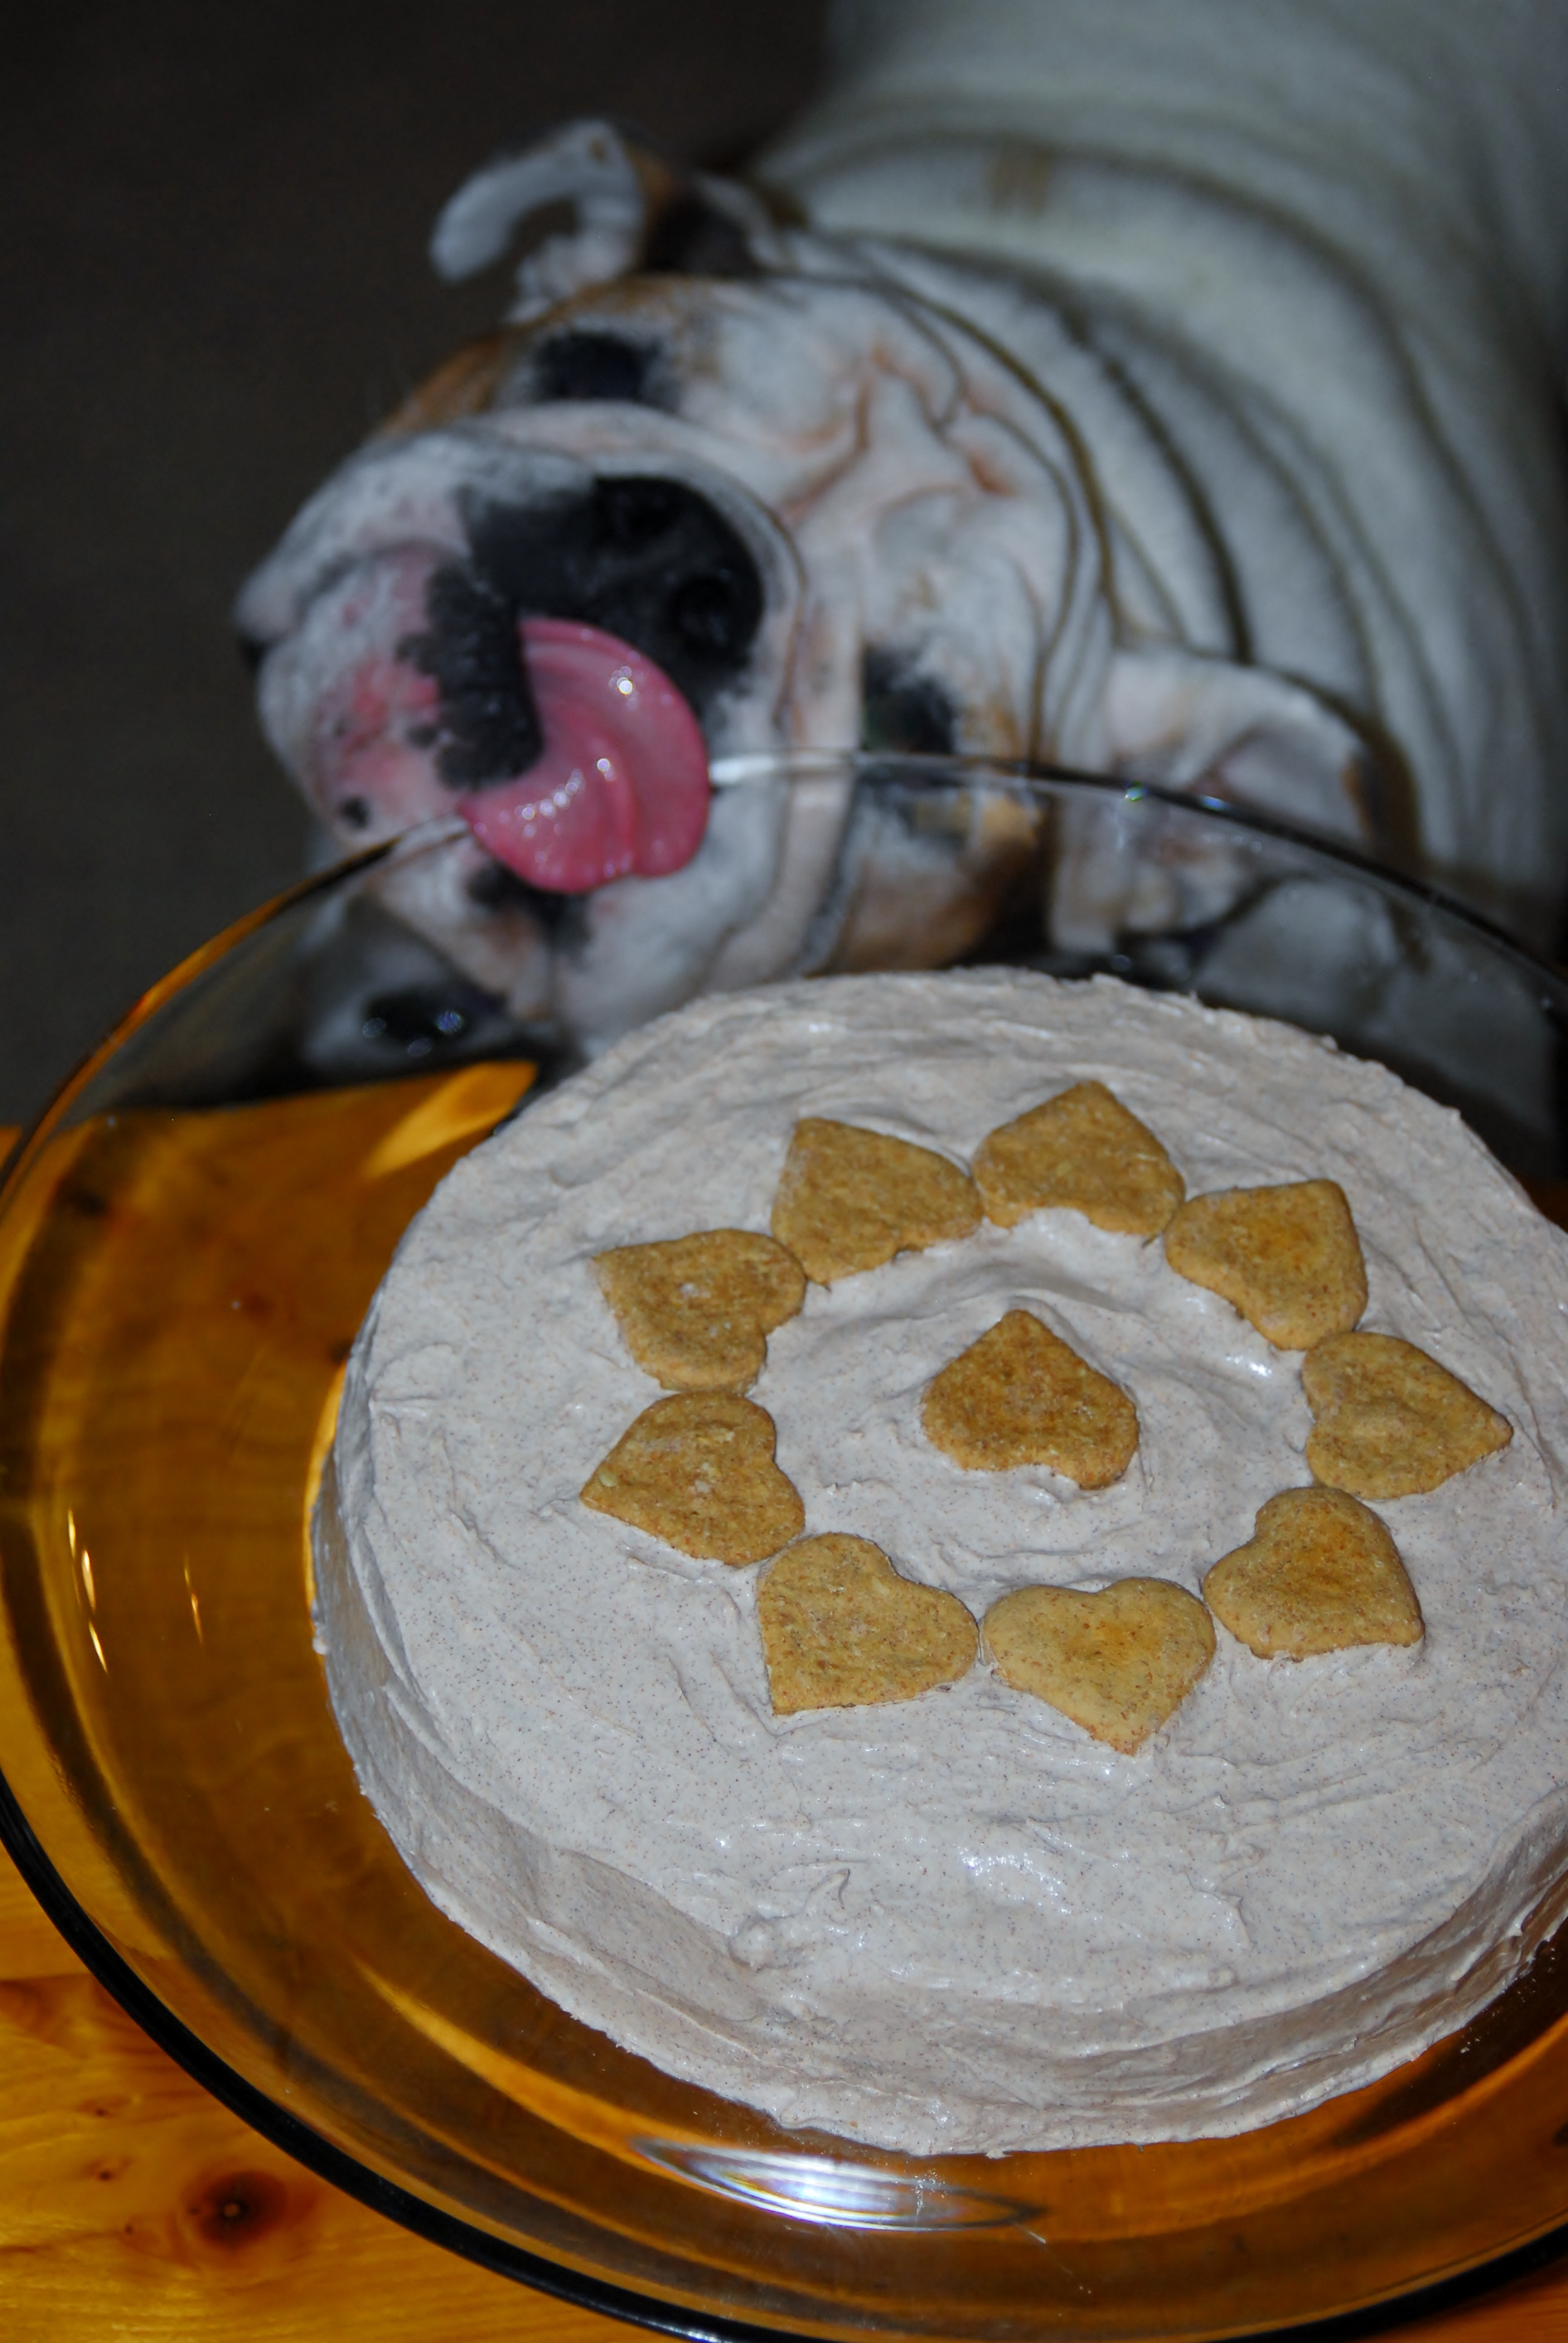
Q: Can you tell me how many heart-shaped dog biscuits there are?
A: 10